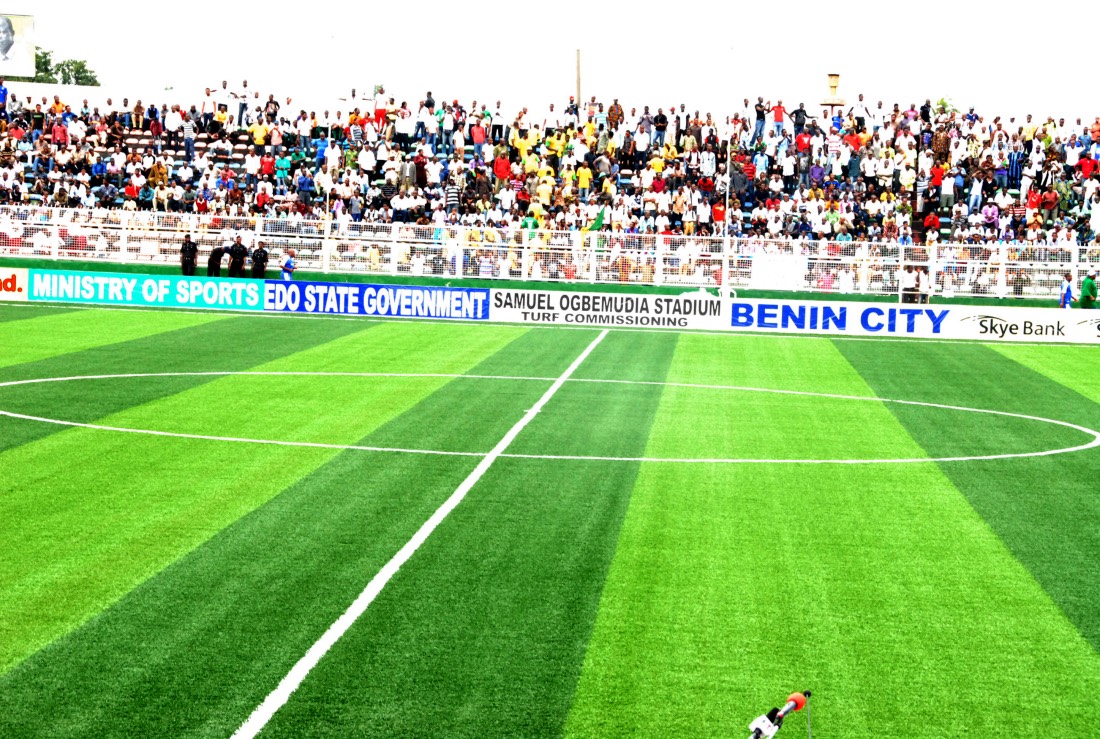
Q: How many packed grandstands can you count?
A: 1